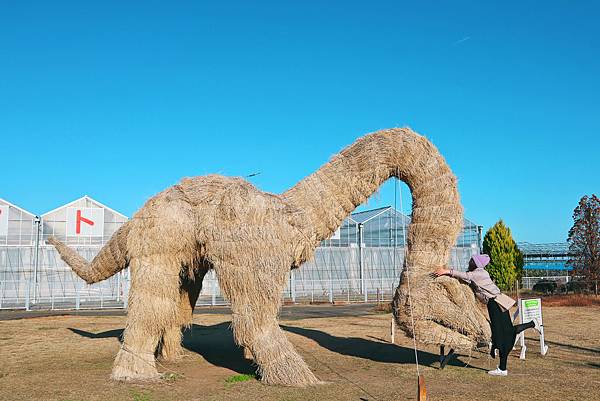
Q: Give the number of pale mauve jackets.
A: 1